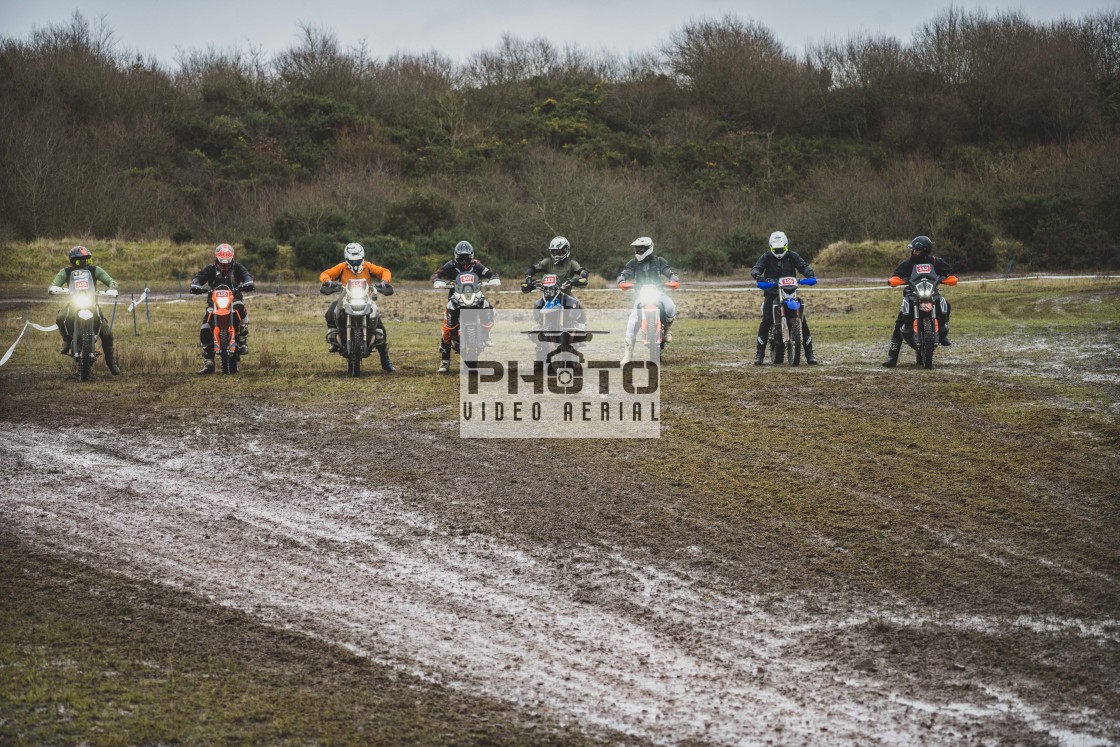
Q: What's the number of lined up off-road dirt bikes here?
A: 8